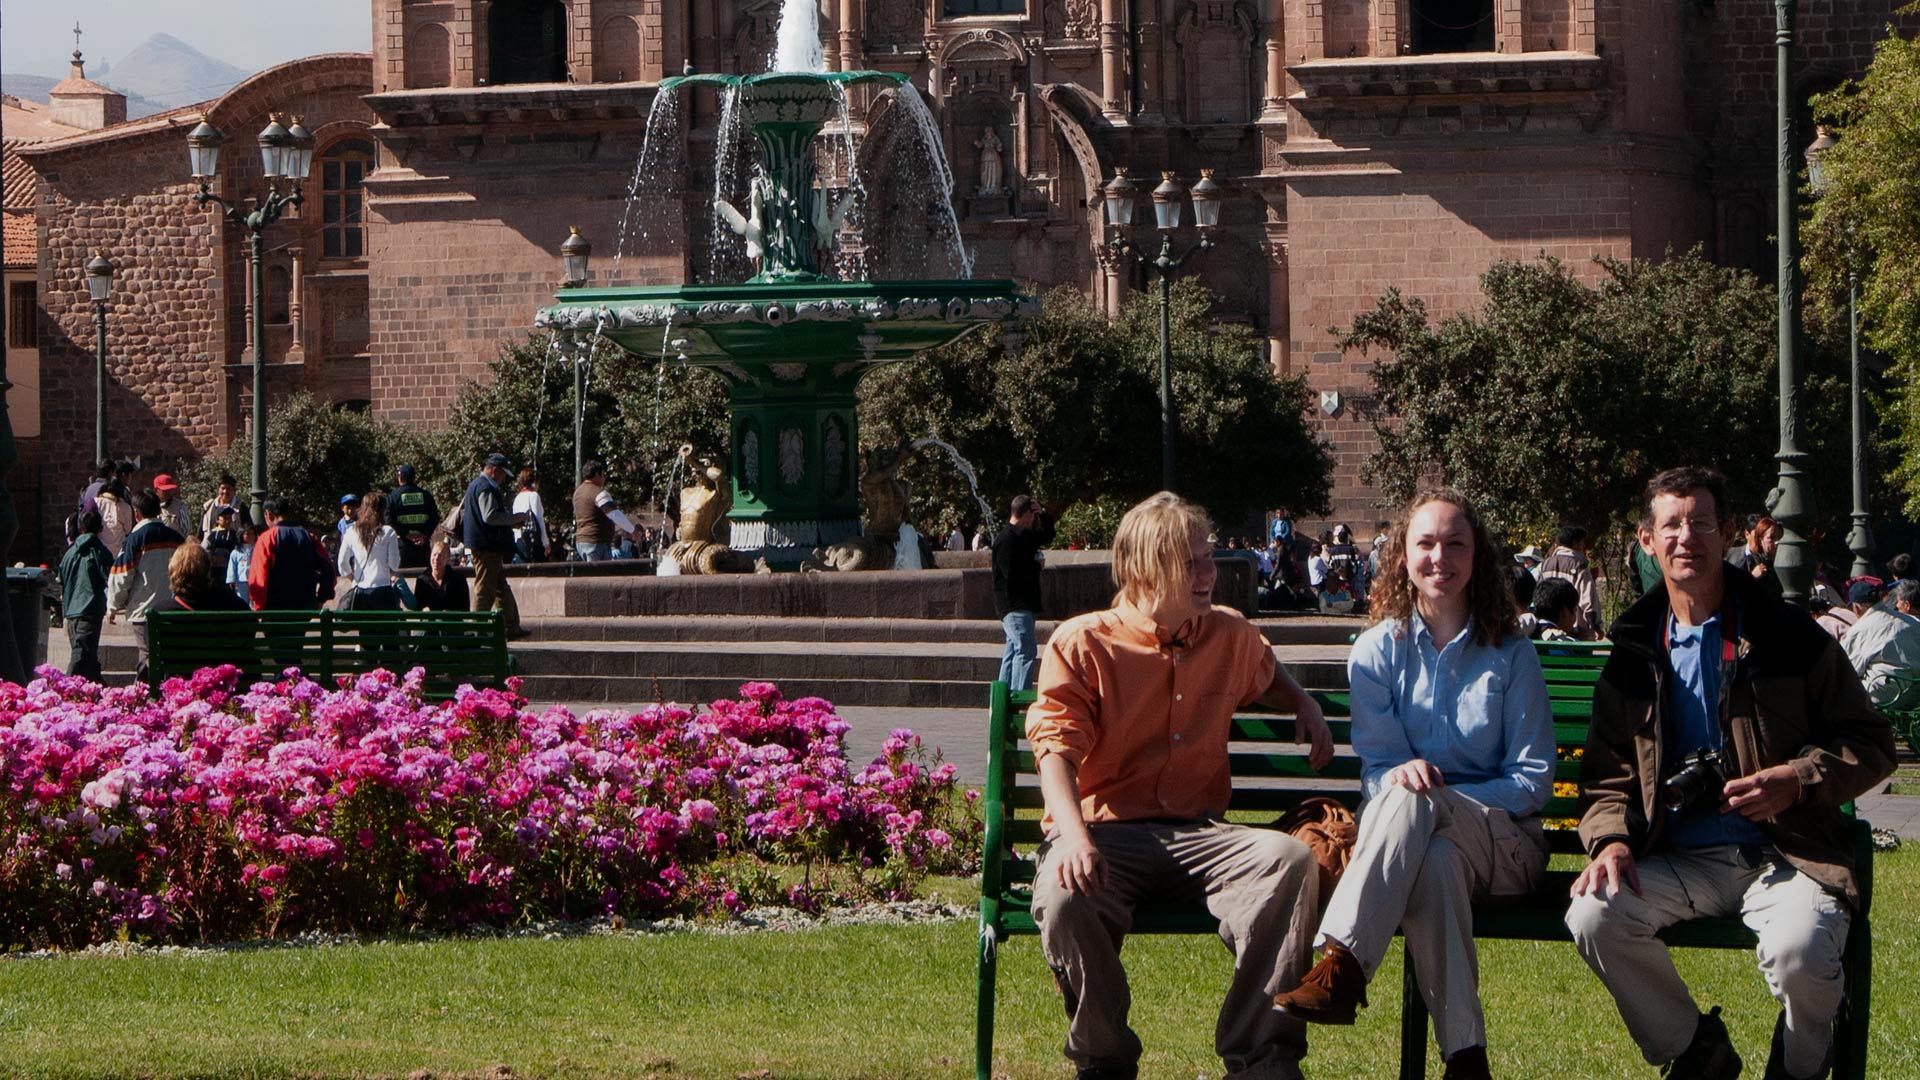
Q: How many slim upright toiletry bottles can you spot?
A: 0